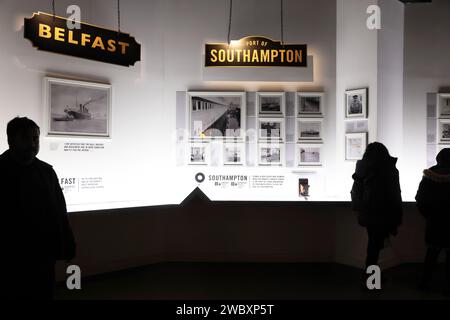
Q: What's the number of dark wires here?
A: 4